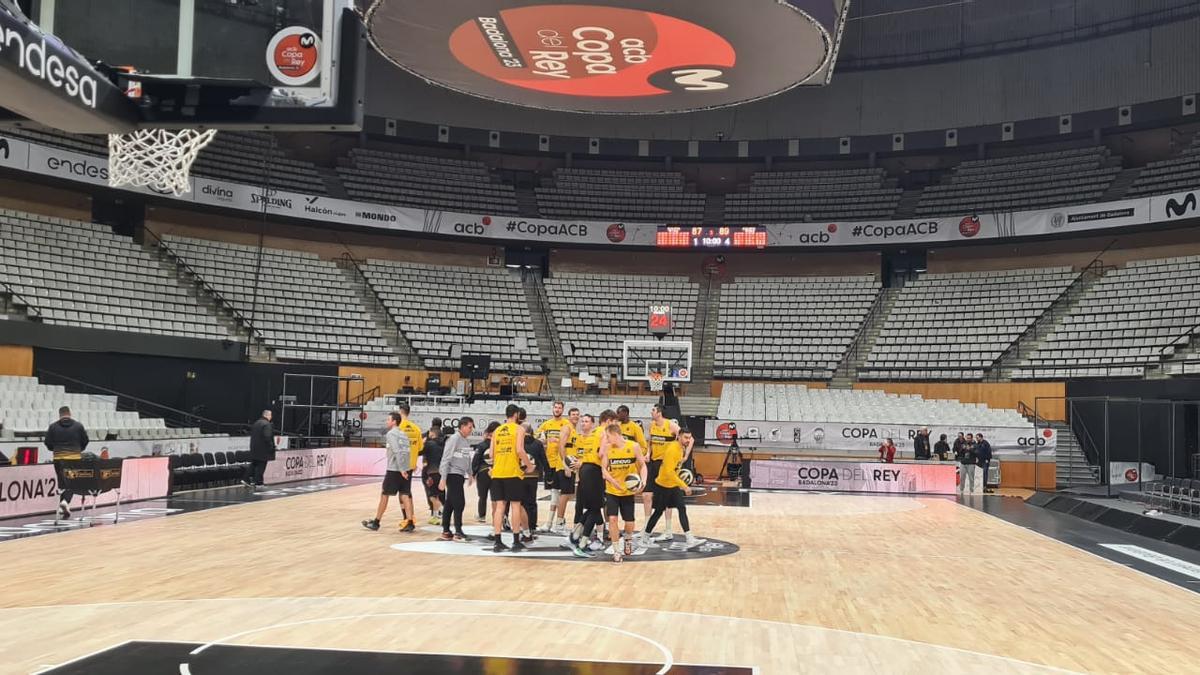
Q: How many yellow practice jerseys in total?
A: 10